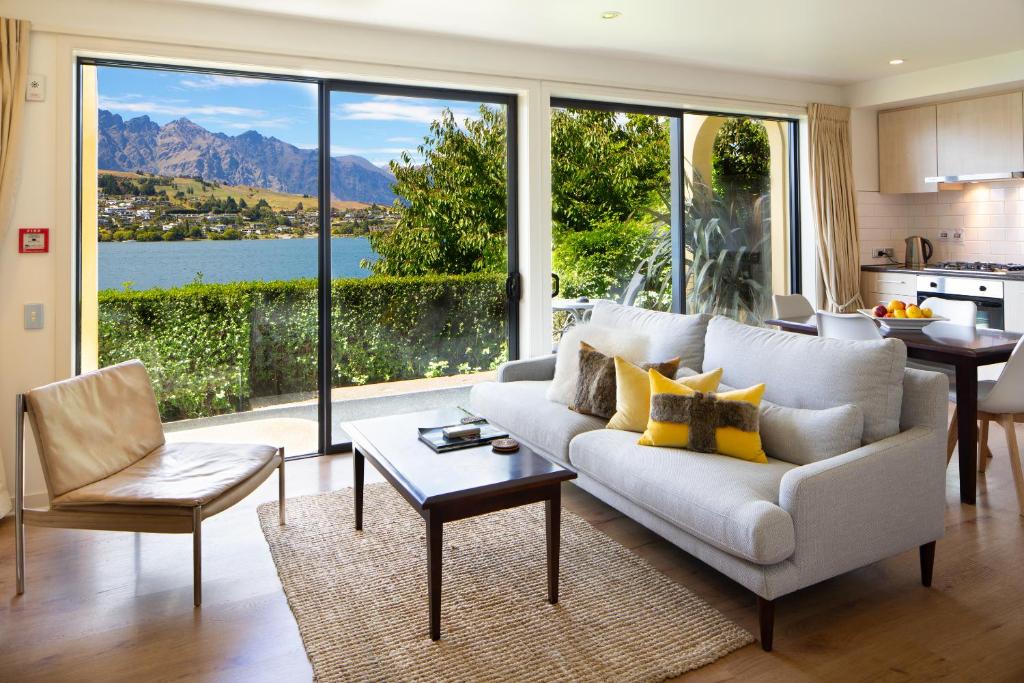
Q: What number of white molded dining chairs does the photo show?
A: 4